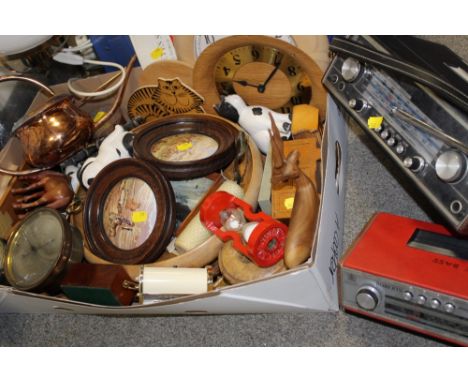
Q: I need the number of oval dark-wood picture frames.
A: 2